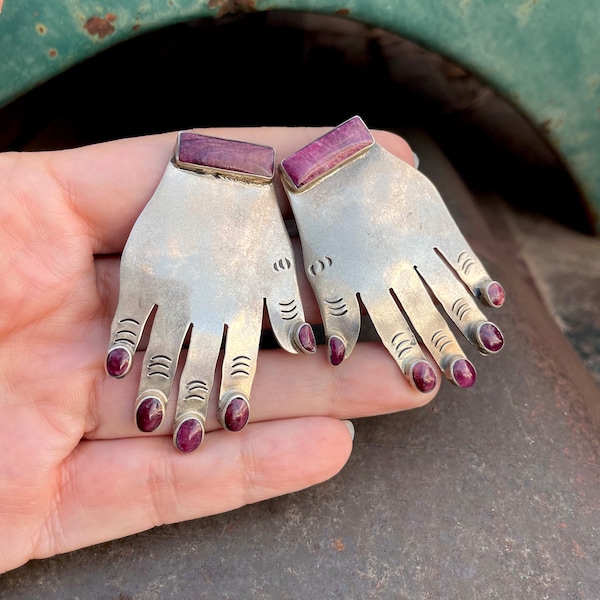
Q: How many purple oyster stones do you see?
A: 12